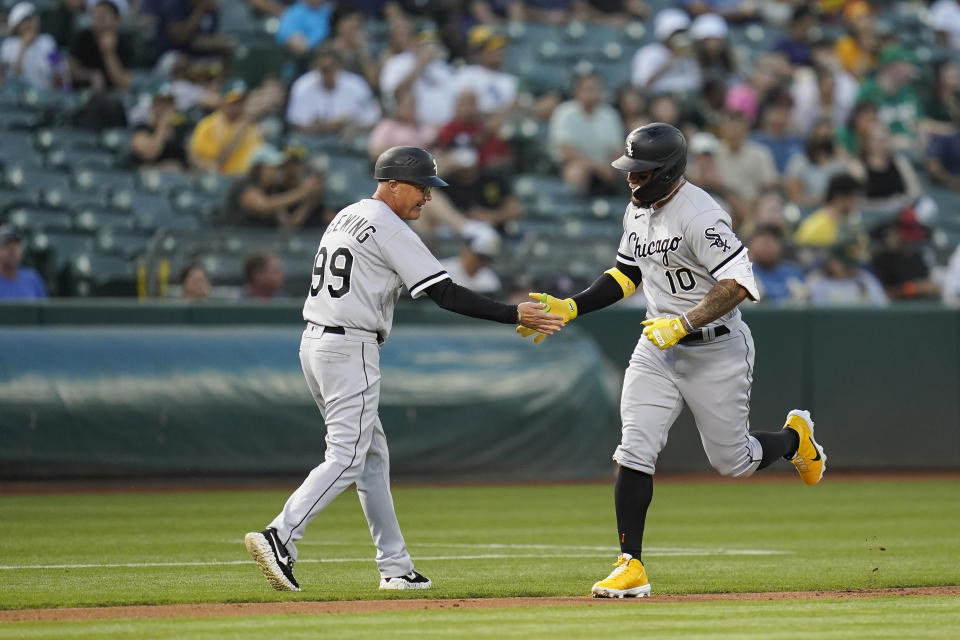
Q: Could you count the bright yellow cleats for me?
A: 2